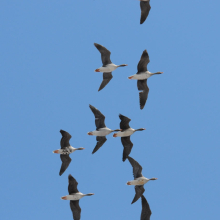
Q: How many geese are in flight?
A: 9